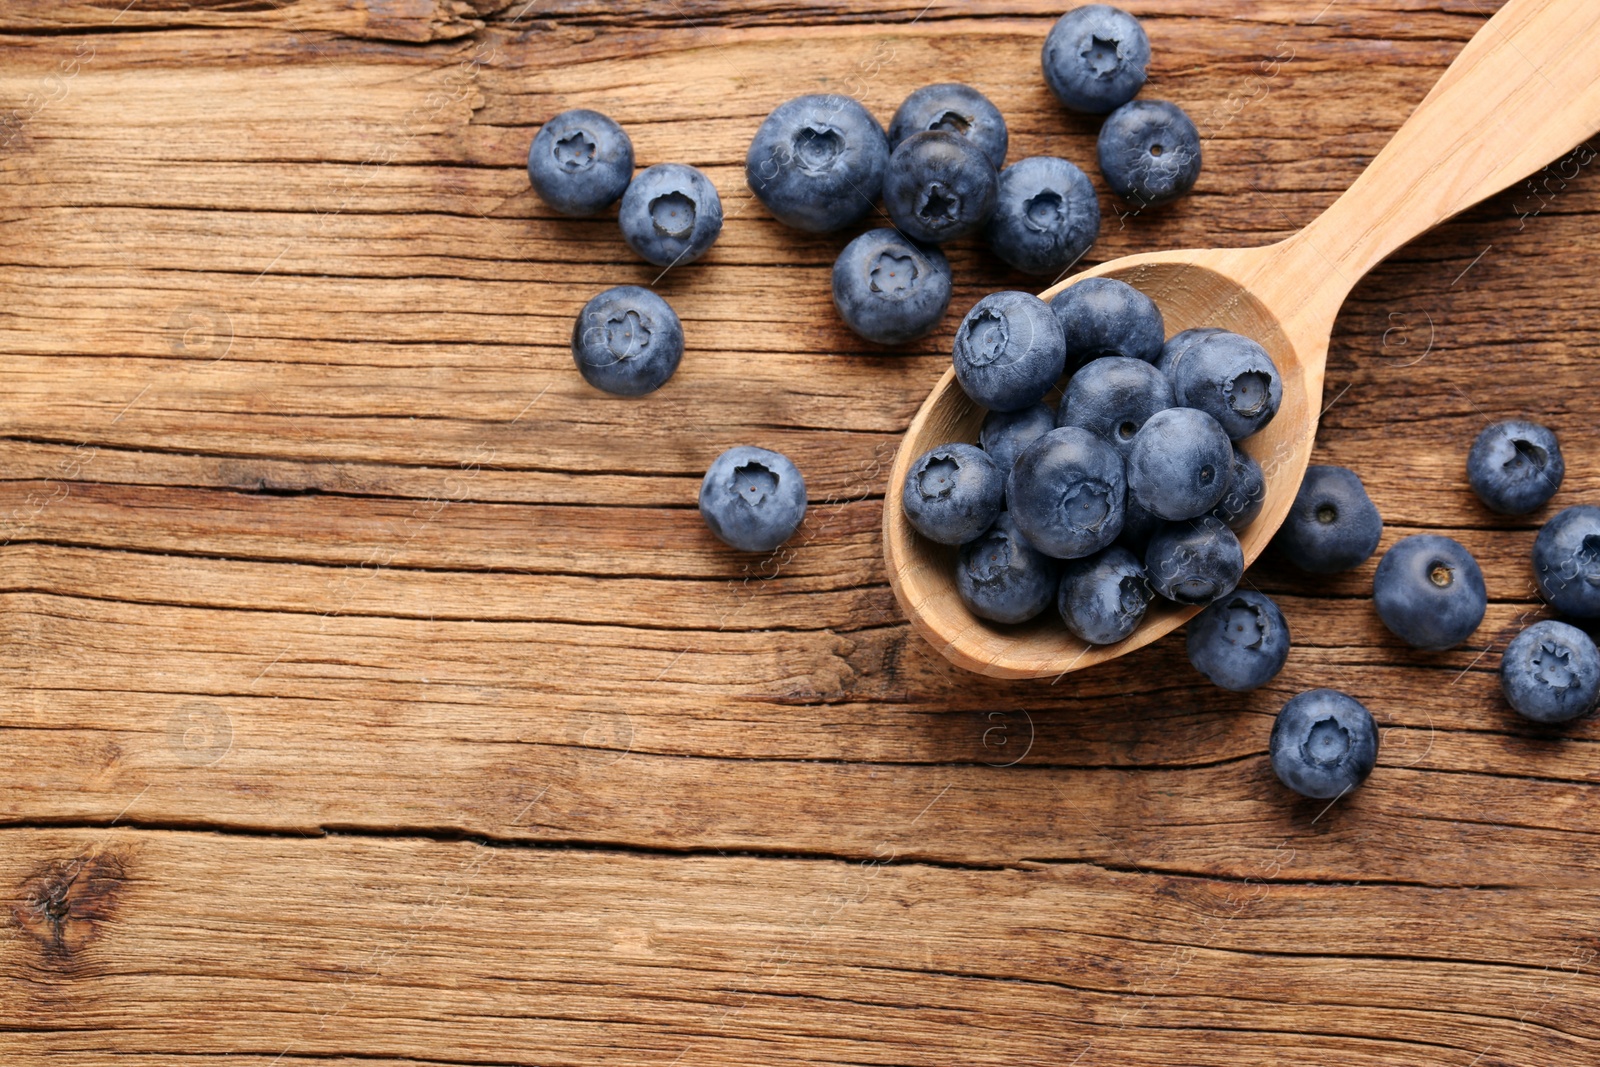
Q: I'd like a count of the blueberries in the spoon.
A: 14